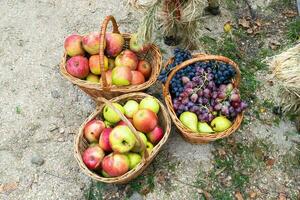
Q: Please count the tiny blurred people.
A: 0